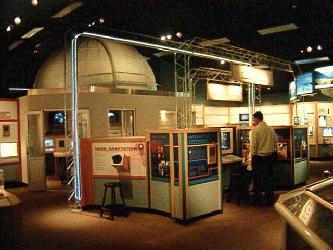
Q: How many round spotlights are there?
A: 13